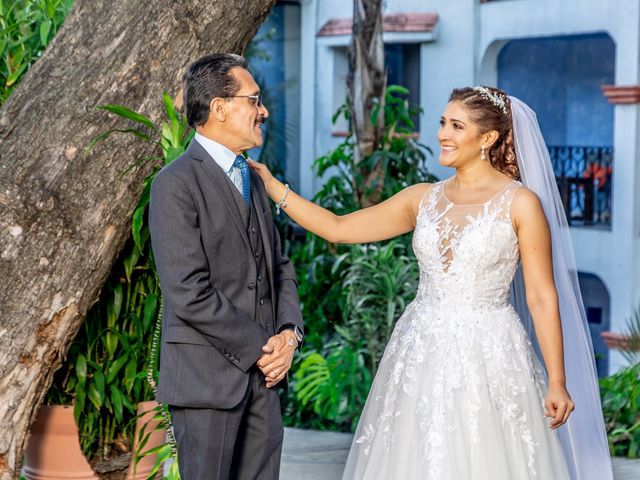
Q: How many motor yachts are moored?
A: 0